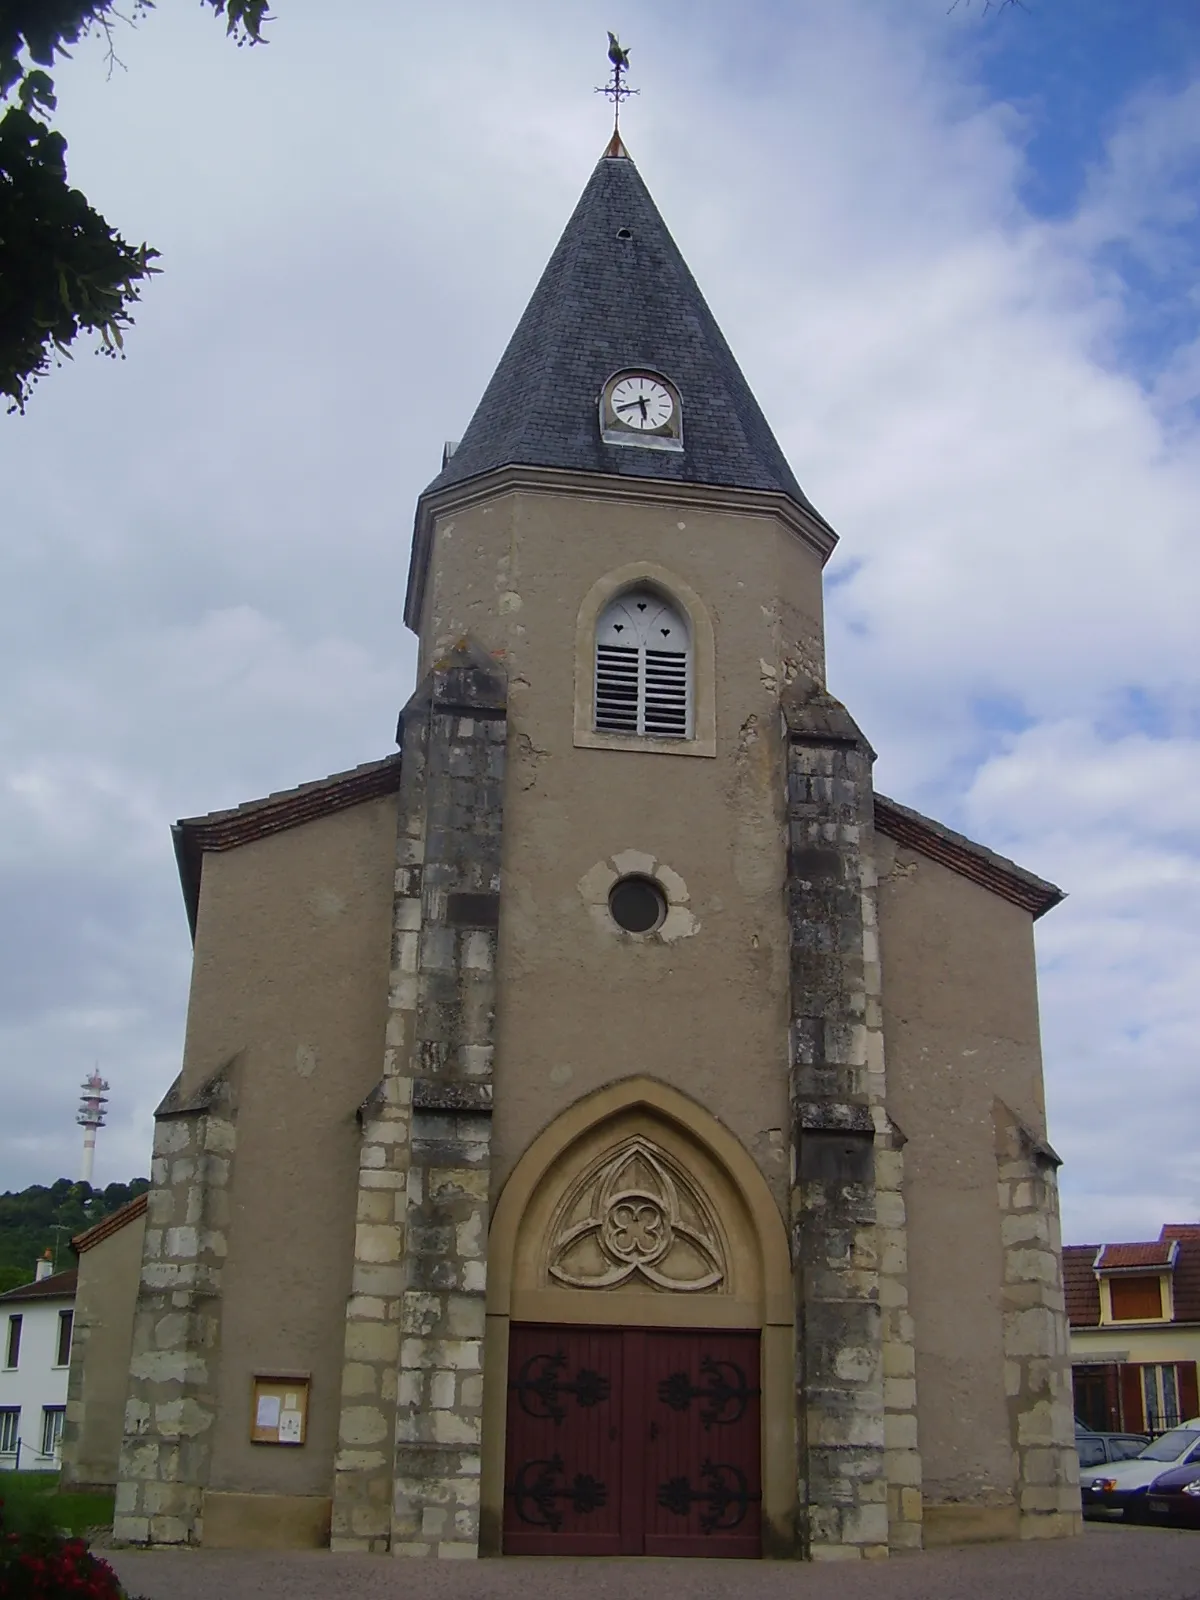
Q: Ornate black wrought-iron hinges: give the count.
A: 4